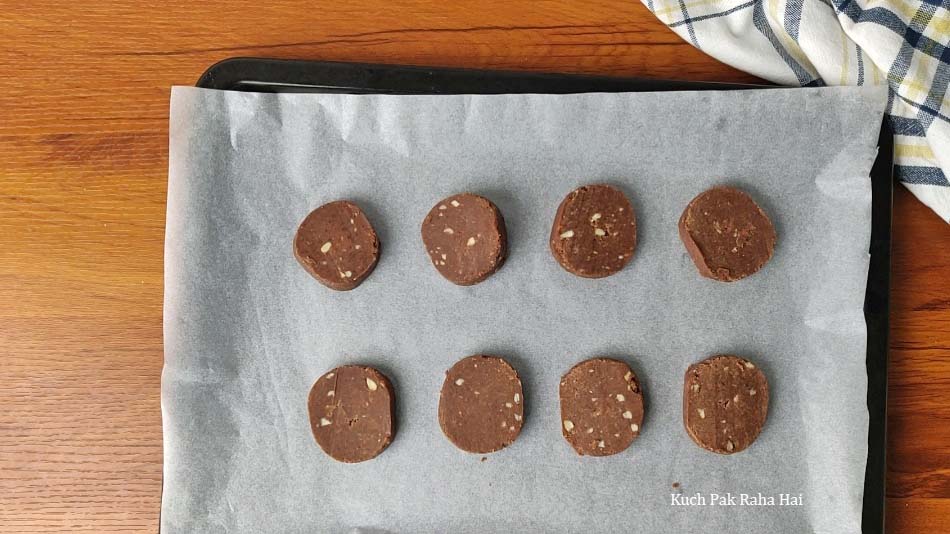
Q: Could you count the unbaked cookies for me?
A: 8